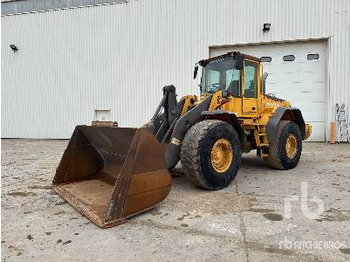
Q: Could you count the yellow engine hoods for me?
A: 1